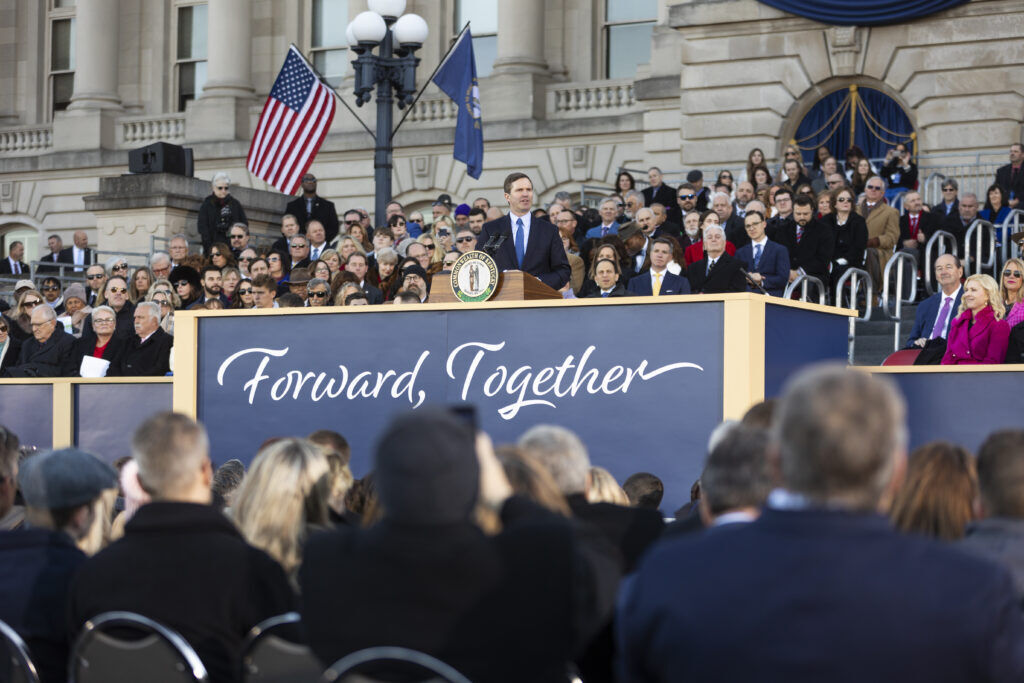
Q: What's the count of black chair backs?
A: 4